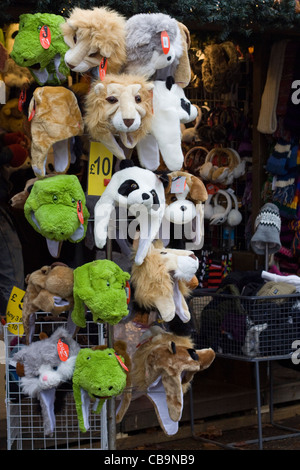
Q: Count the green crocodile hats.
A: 4